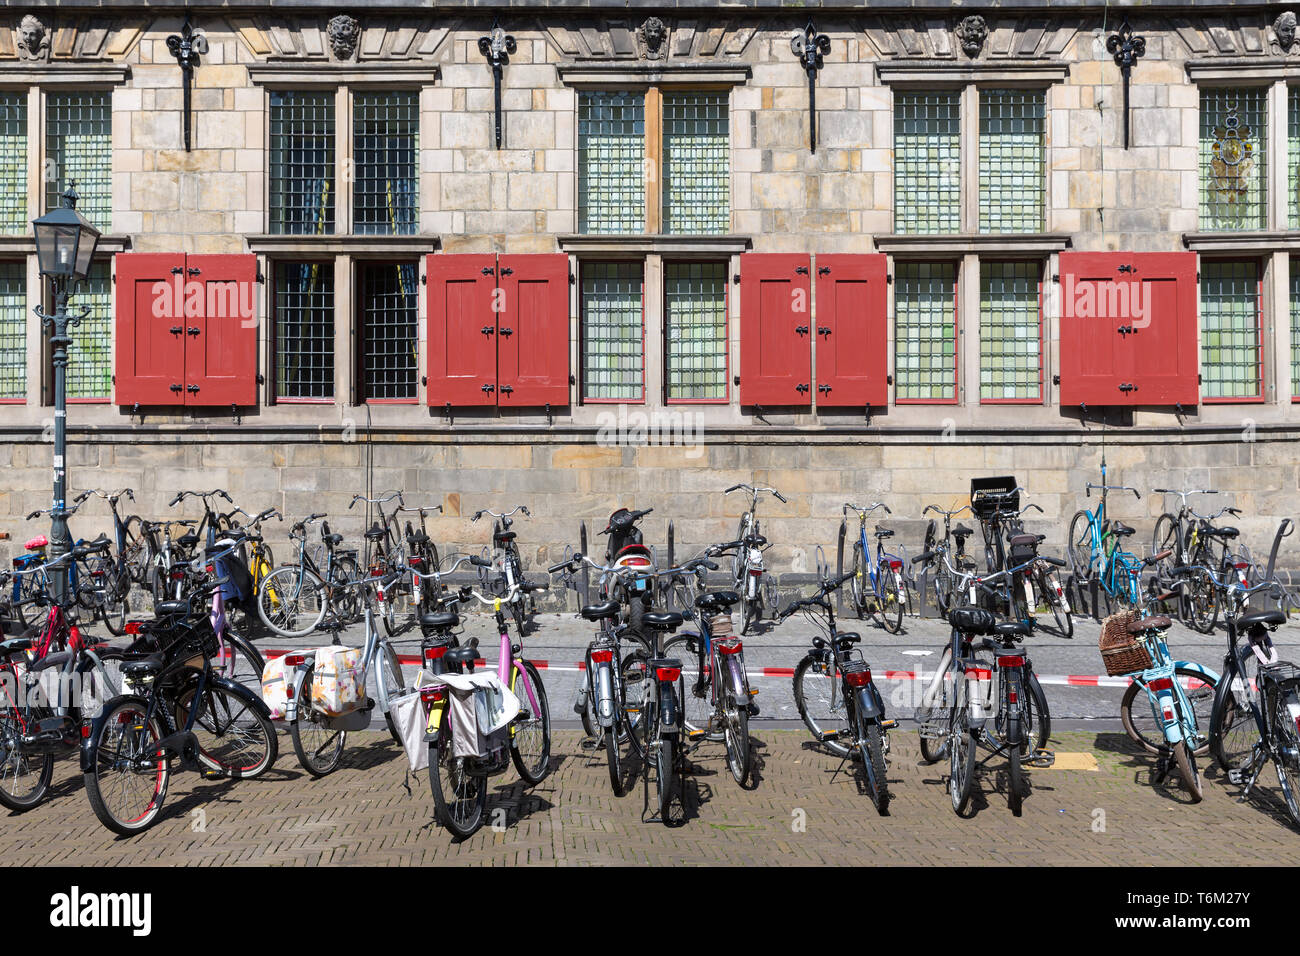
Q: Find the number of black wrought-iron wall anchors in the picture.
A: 4